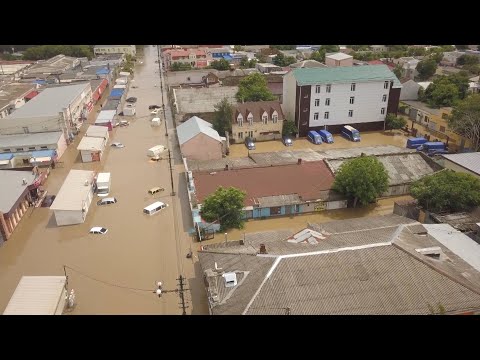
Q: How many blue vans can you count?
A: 5